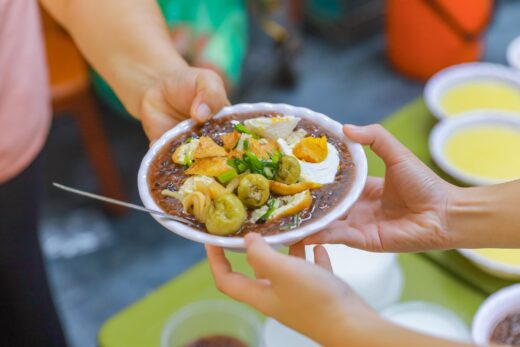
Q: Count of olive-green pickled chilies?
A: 3